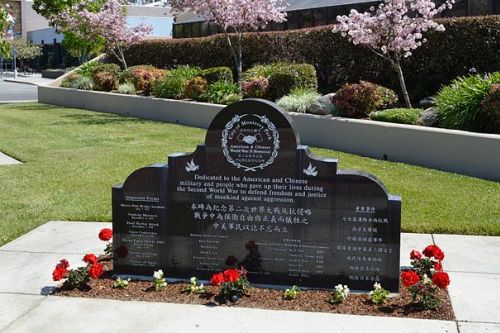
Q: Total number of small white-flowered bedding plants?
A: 6